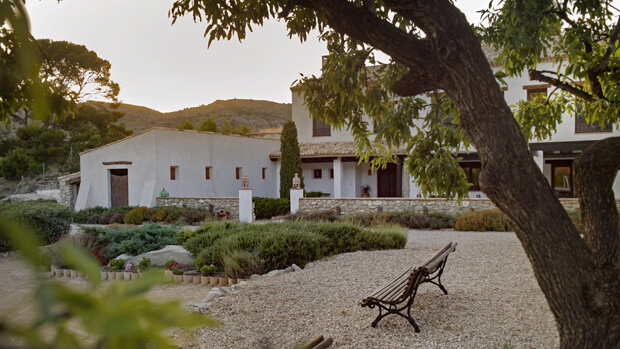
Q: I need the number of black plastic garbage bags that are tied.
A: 0